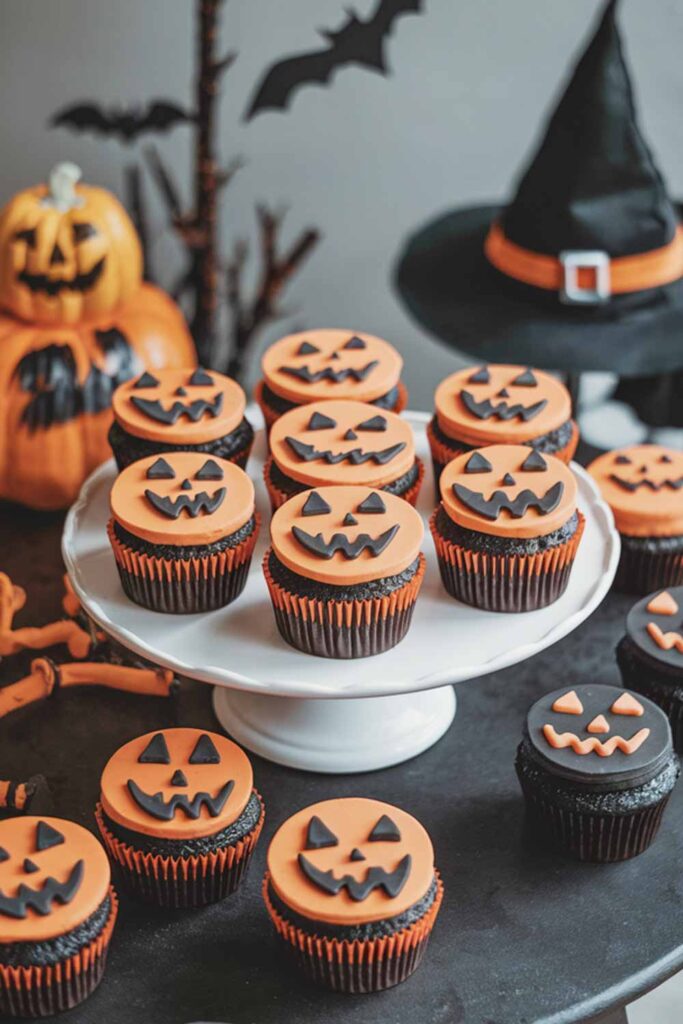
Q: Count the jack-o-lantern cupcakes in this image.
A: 13